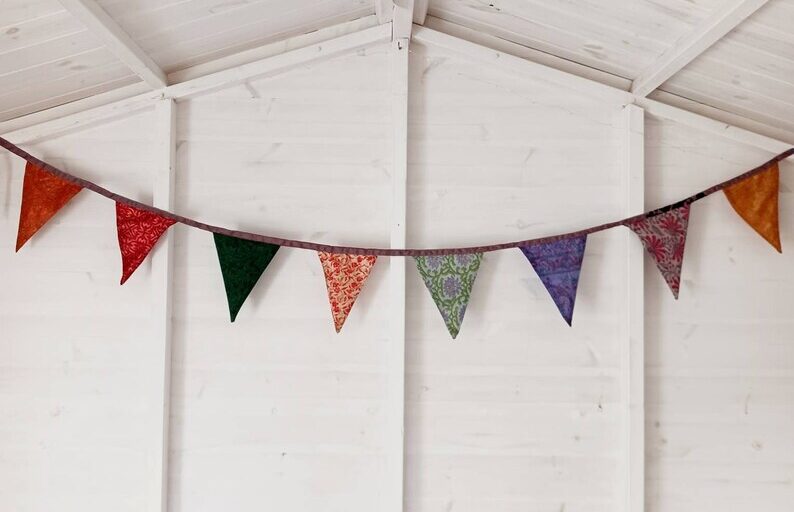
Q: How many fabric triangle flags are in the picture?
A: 8